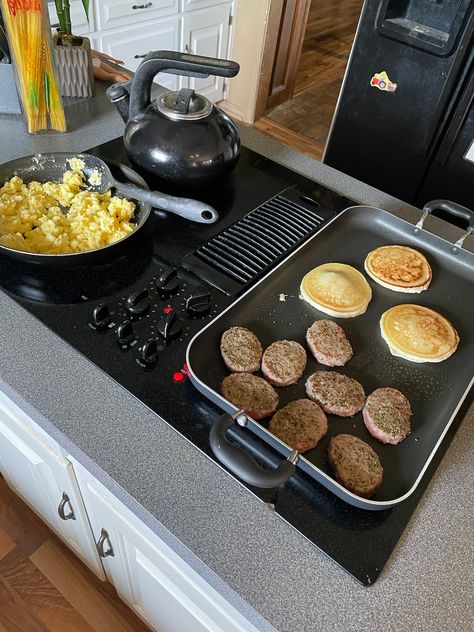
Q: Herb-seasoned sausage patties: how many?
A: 8